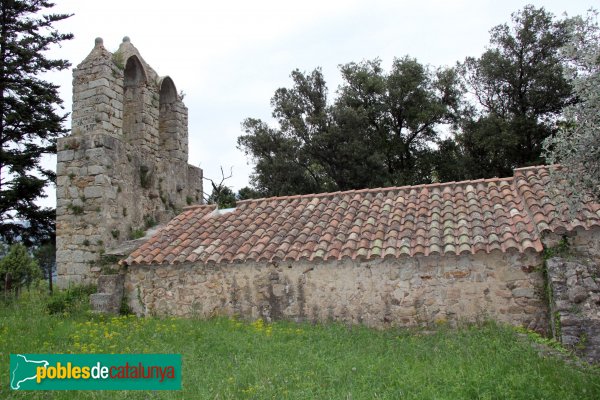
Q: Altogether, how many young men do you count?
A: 0